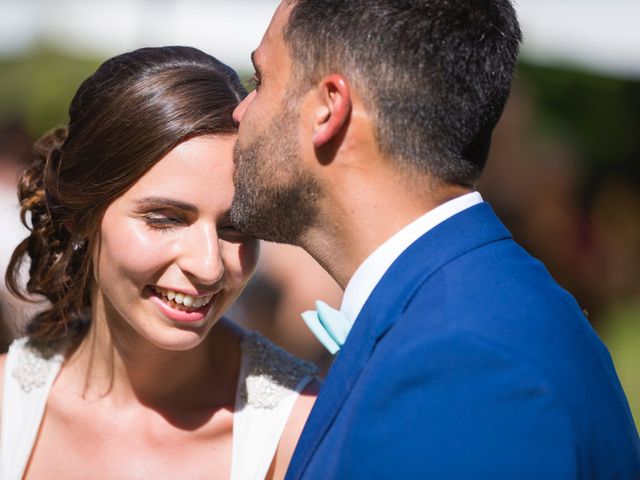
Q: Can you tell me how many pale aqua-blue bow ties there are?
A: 1